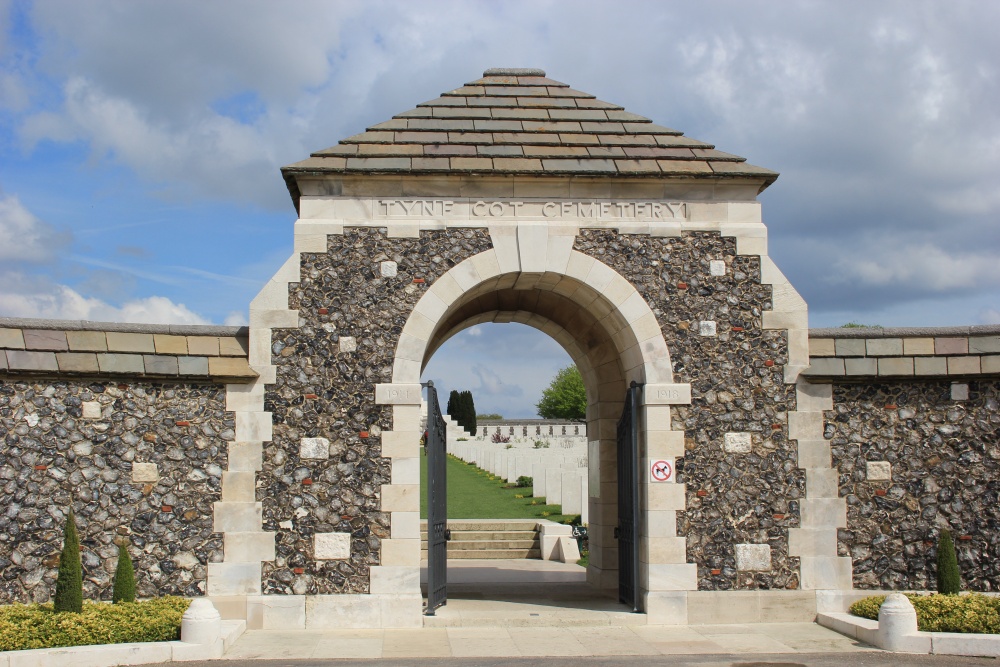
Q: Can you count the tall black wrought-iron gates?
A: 2